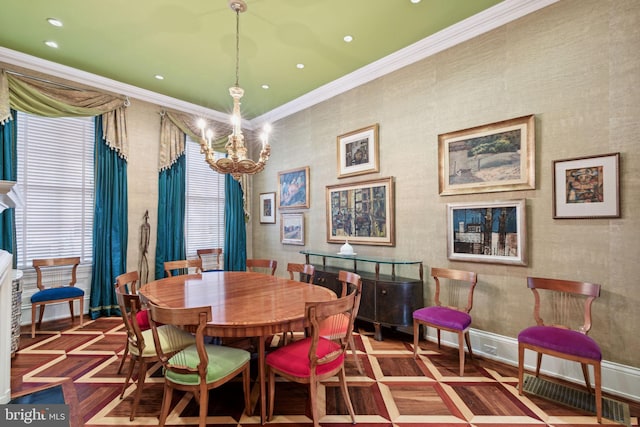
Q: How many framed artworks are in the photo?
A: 8